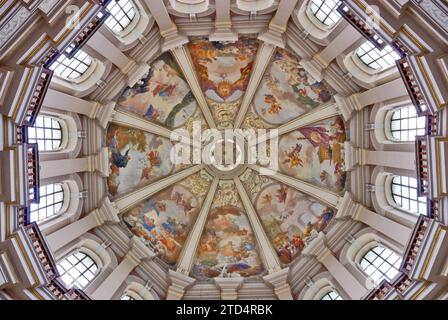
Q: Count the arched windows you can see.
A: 12